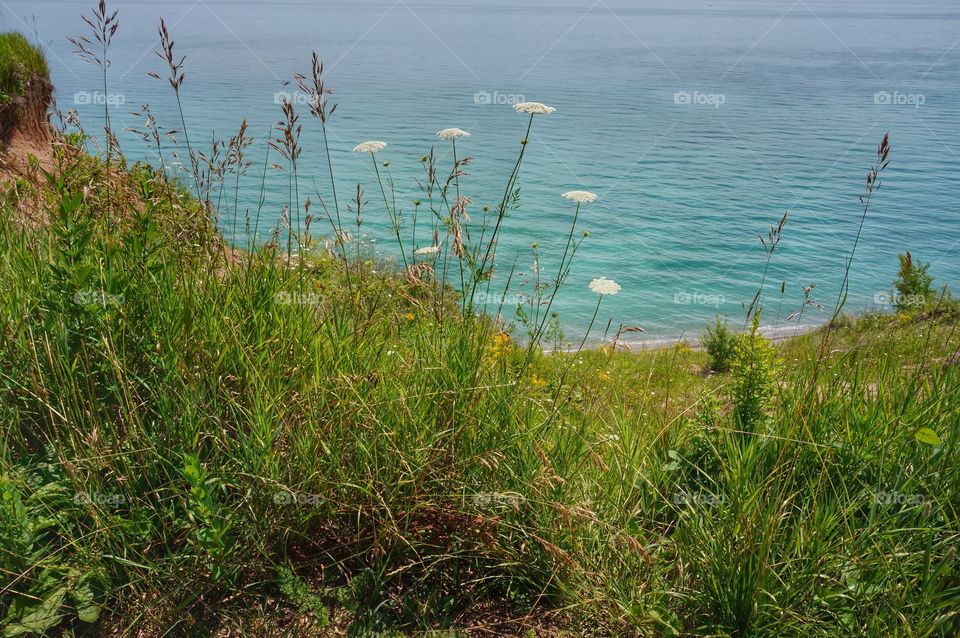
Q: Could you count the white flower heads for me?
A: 6